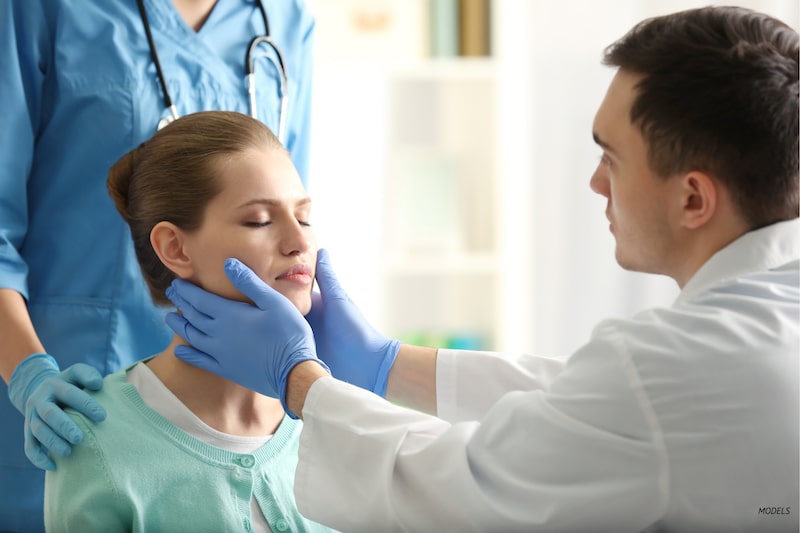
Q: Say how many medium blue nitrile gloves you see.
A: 2